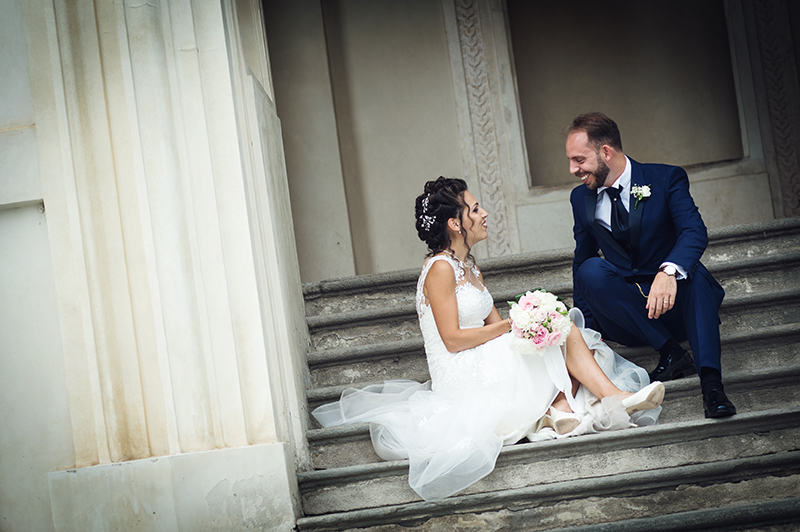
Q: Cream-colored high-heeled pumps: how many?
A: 2